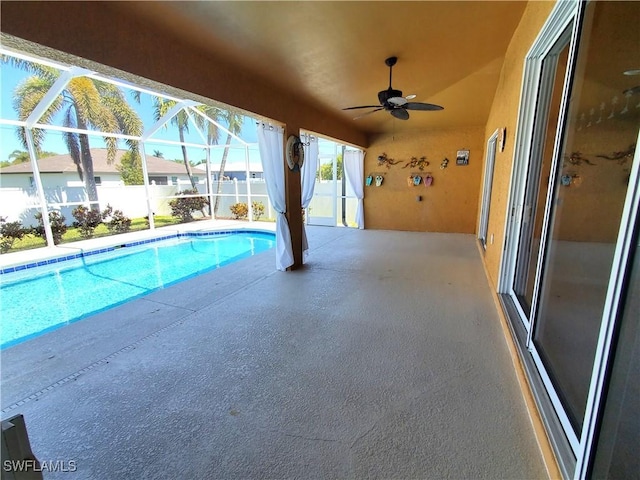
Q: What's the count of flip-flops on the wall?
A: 5